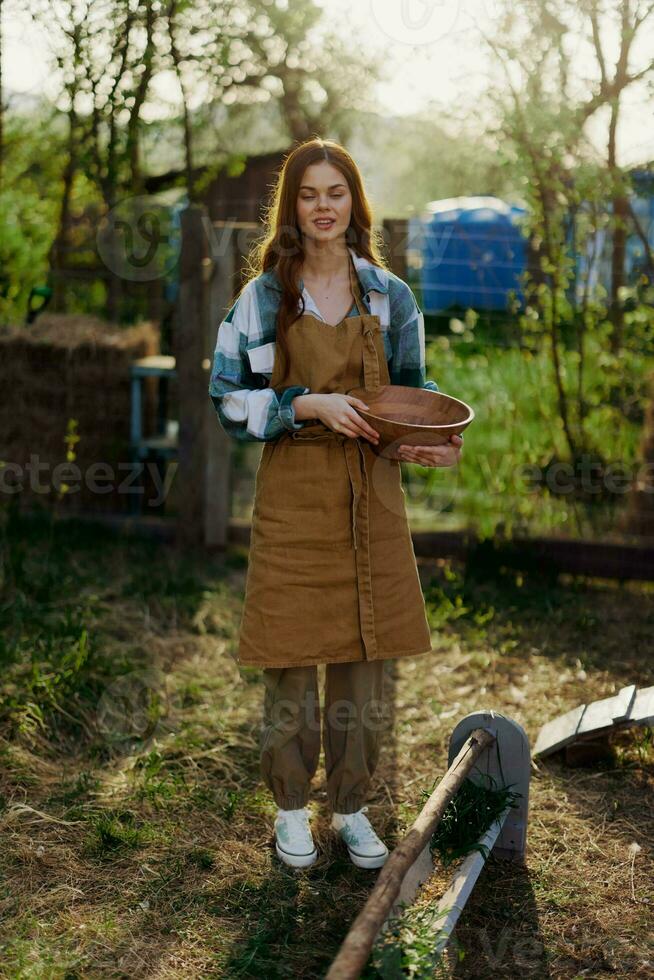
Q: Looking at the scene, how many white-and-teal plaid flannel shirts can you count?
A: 1